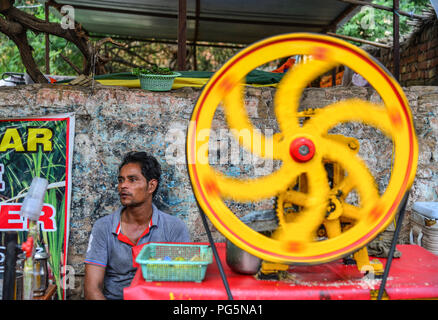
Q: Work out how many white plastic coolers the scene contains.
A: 1